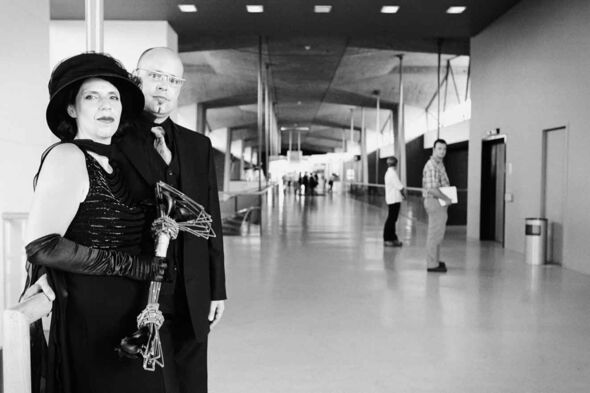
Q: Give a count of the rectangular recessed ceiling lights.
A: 5